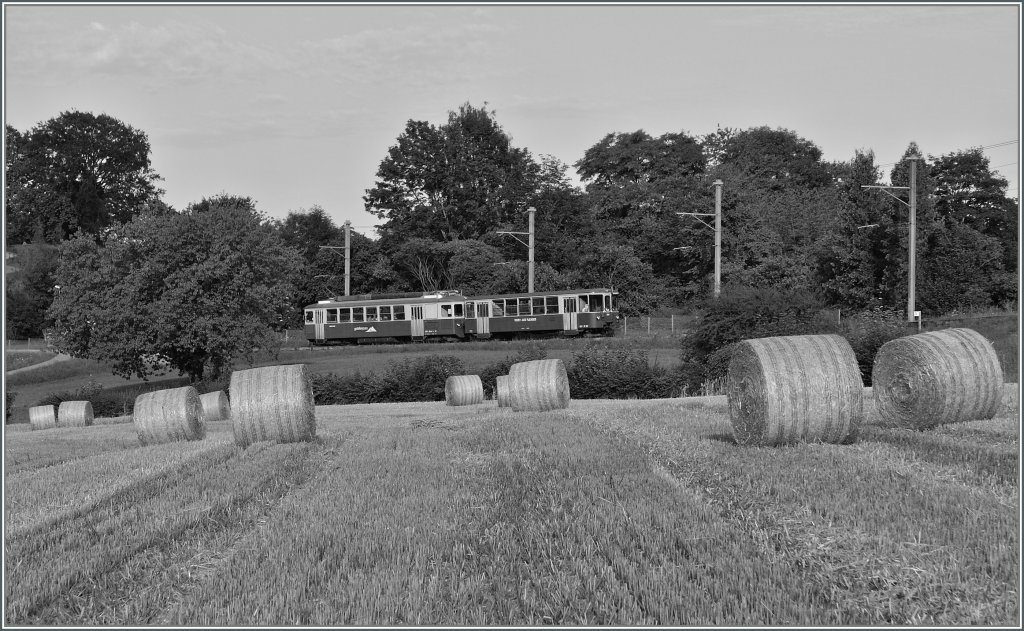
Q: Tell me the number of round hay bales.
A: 10